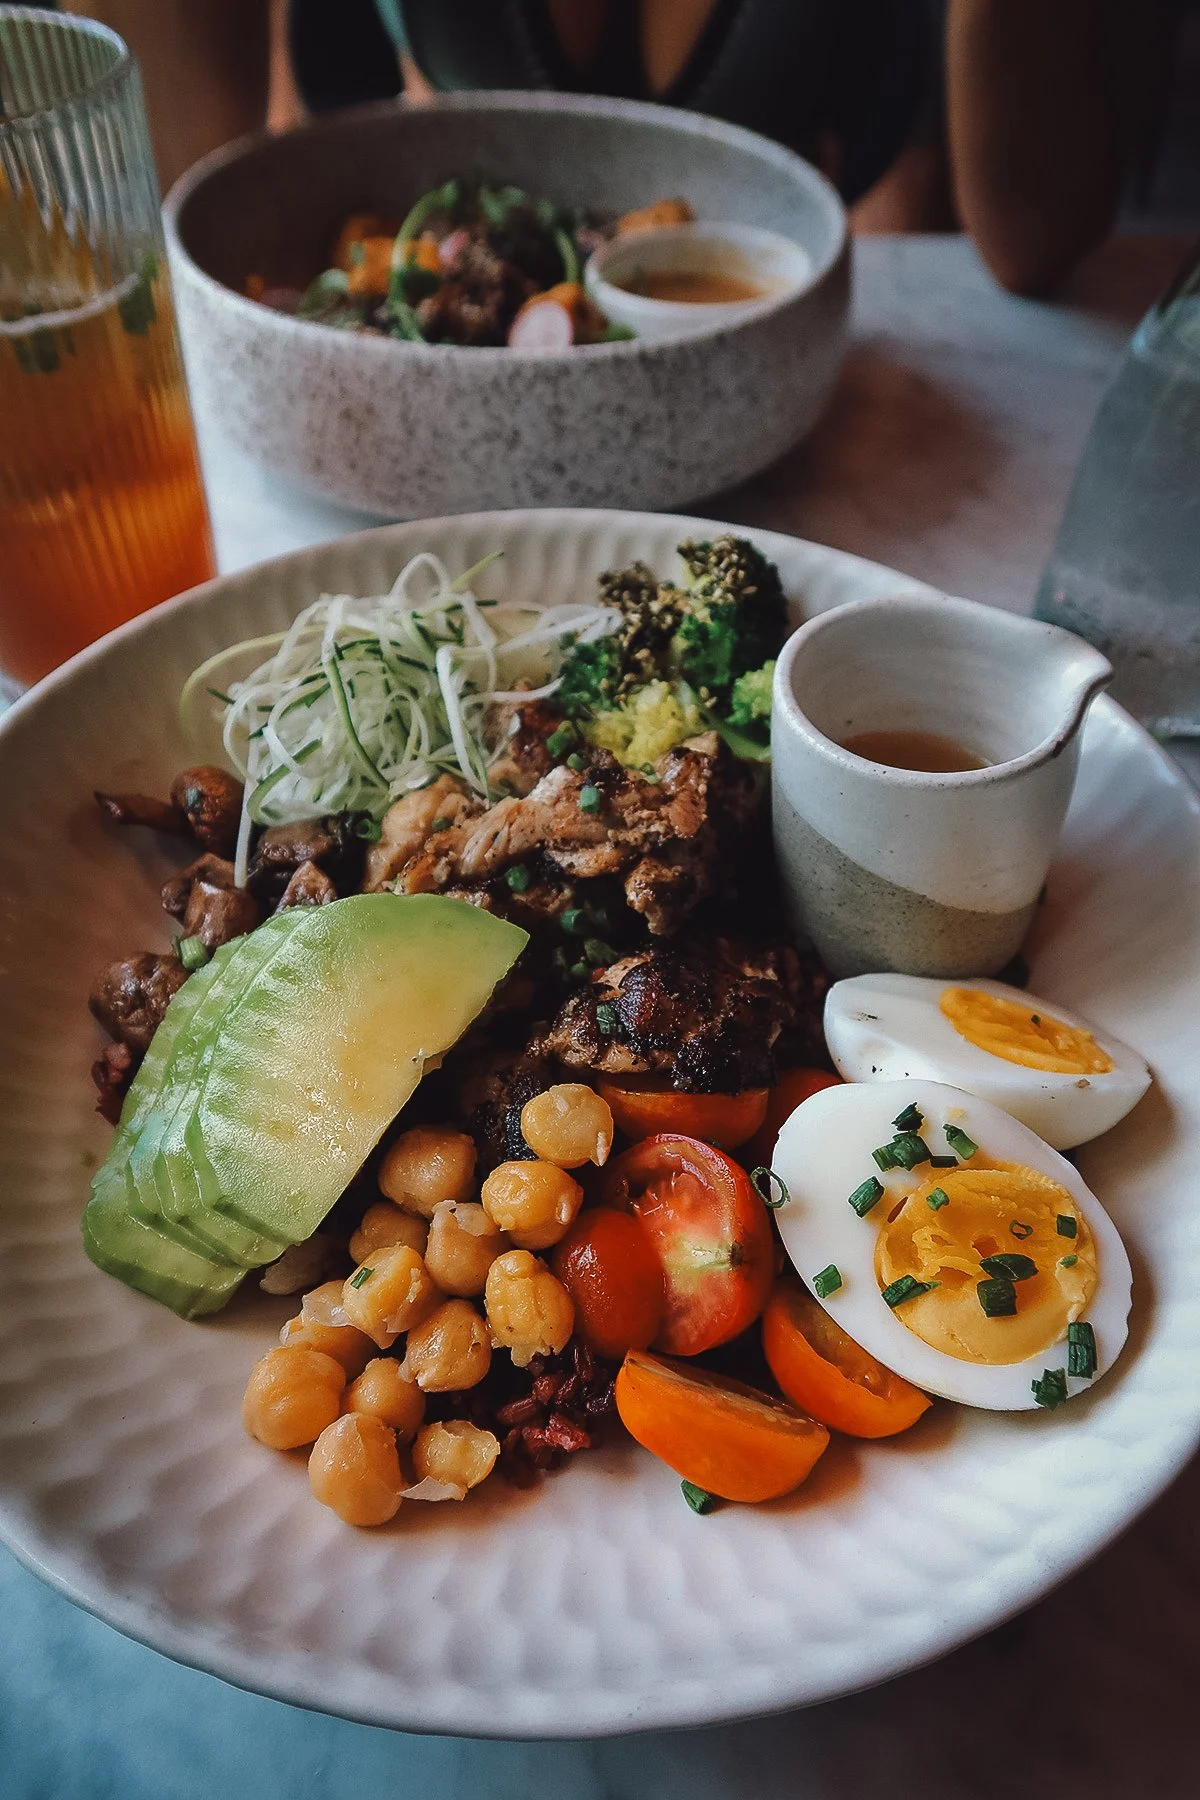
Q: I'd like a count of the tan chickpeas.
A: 13